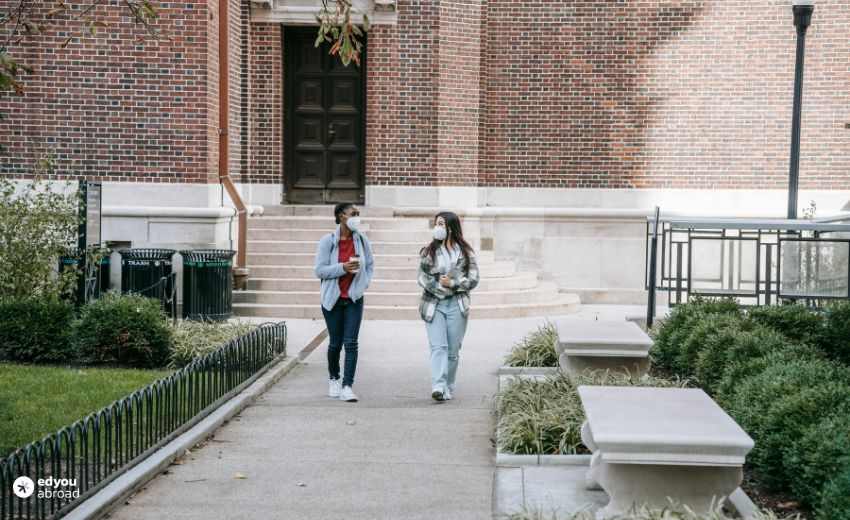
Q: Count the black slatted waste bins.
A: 3